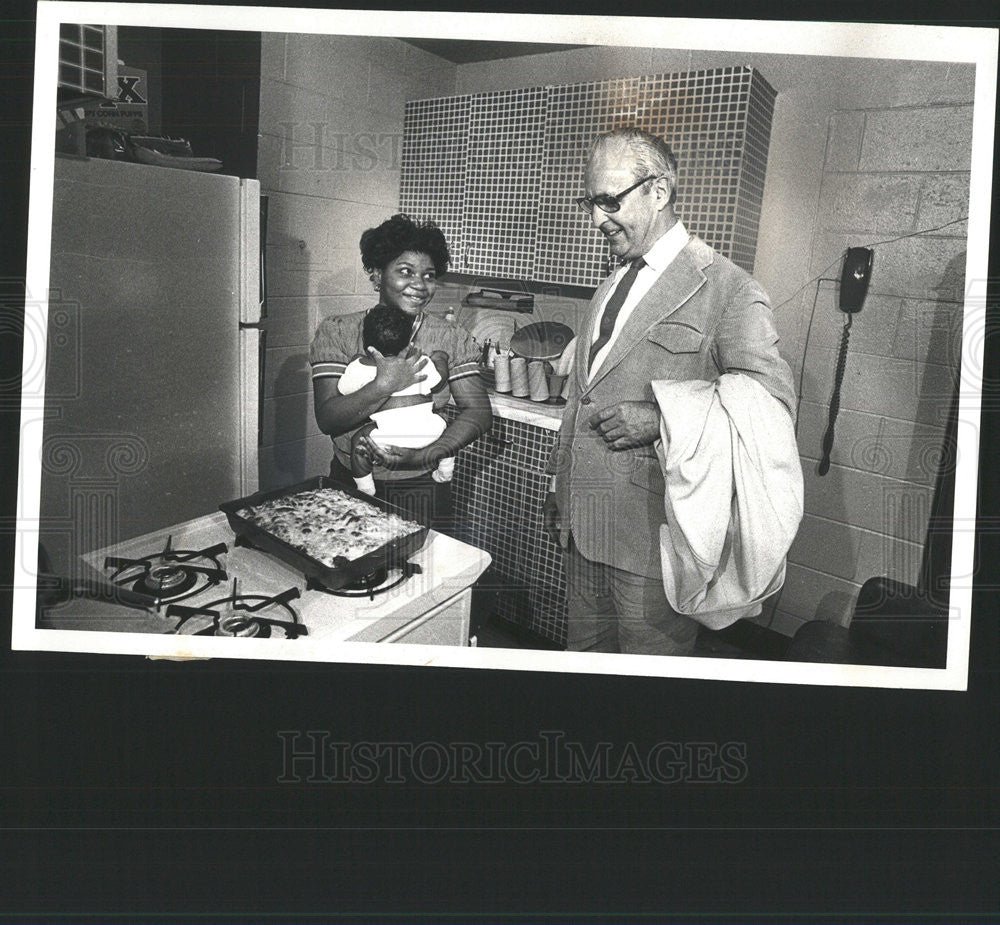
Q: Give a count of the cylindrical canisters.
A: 3